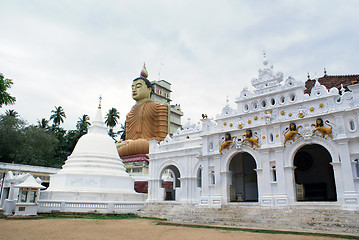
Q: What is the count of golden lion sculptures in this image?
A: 4